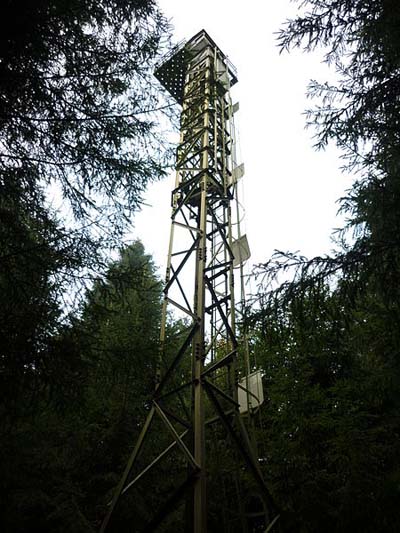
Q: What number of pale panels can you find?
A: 4